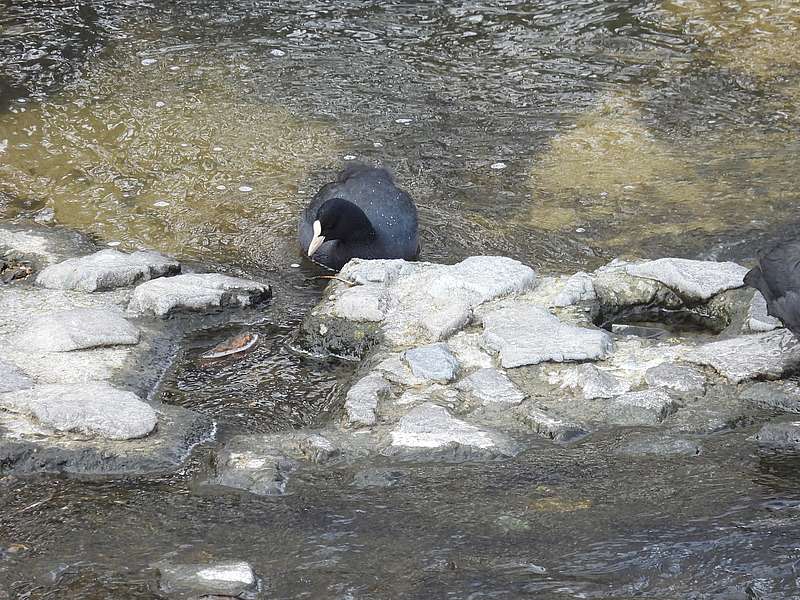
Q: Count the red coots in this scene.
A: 0